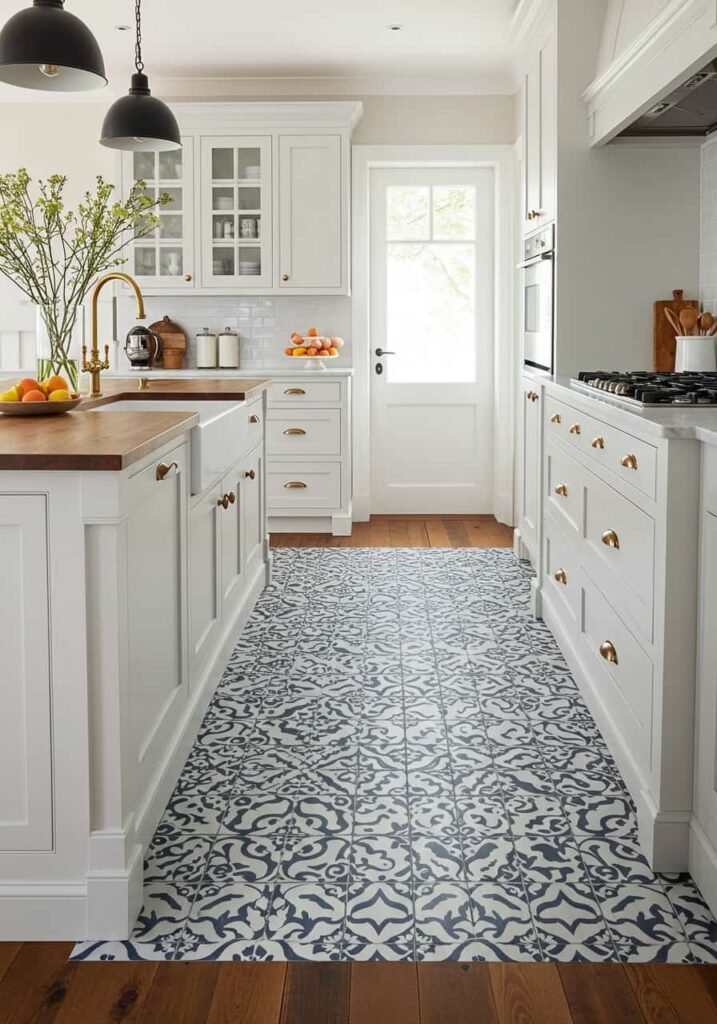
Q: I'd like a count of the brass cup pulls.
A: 11